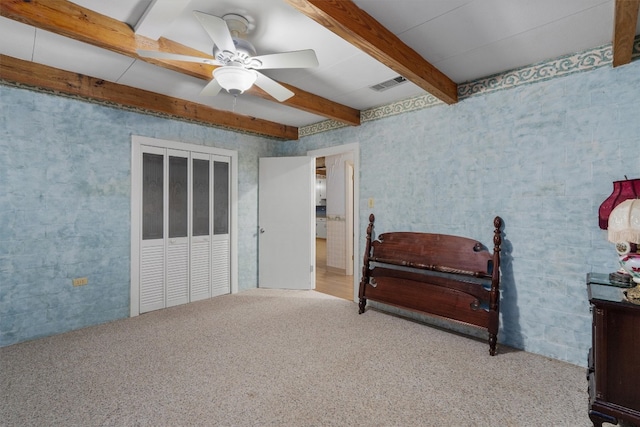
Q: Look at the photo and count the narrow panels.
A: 4